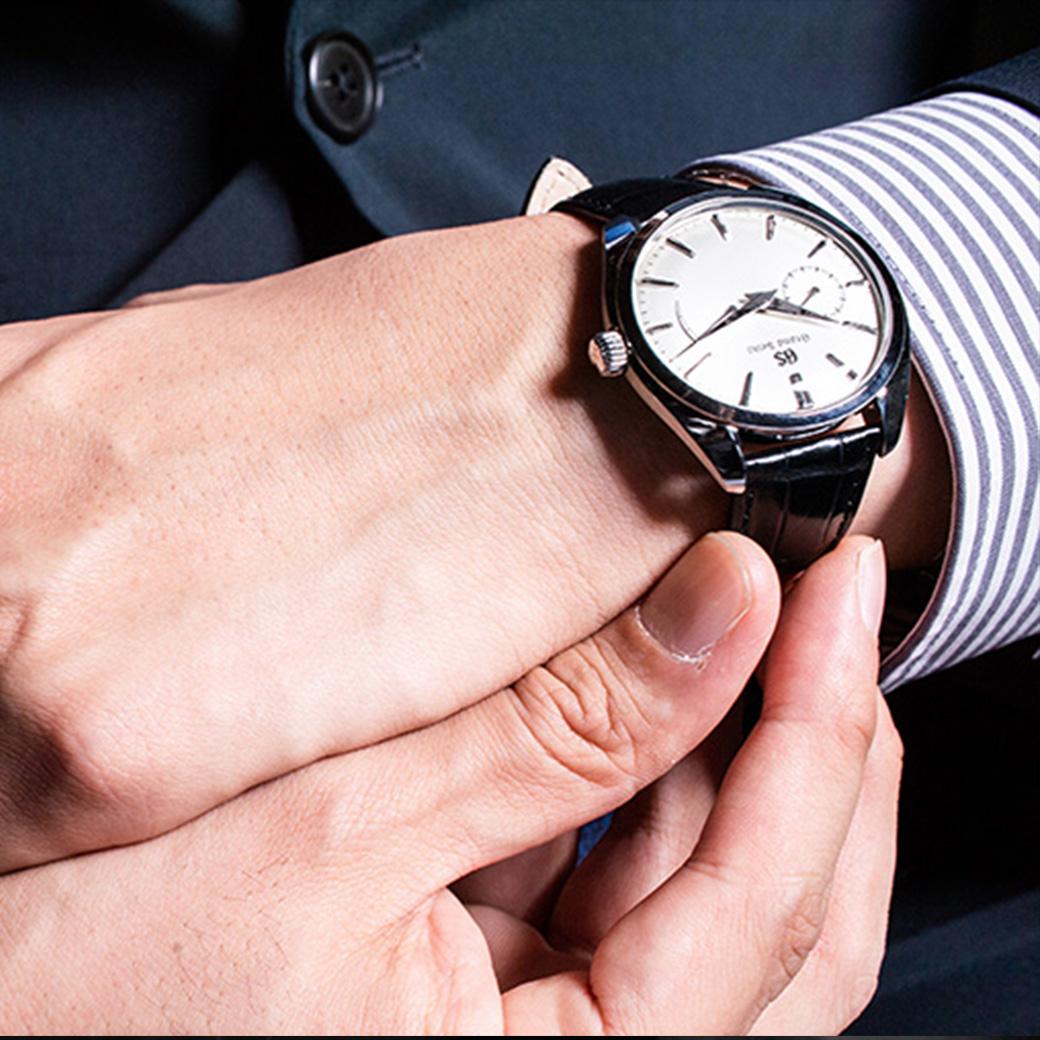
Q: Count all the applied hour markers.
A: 12